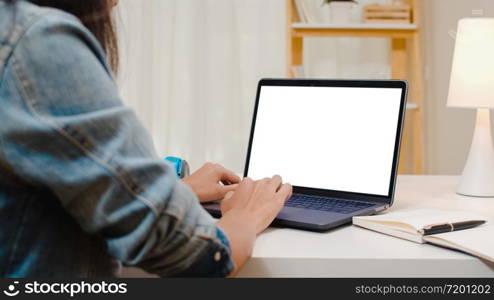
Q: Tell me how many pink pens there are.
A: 0